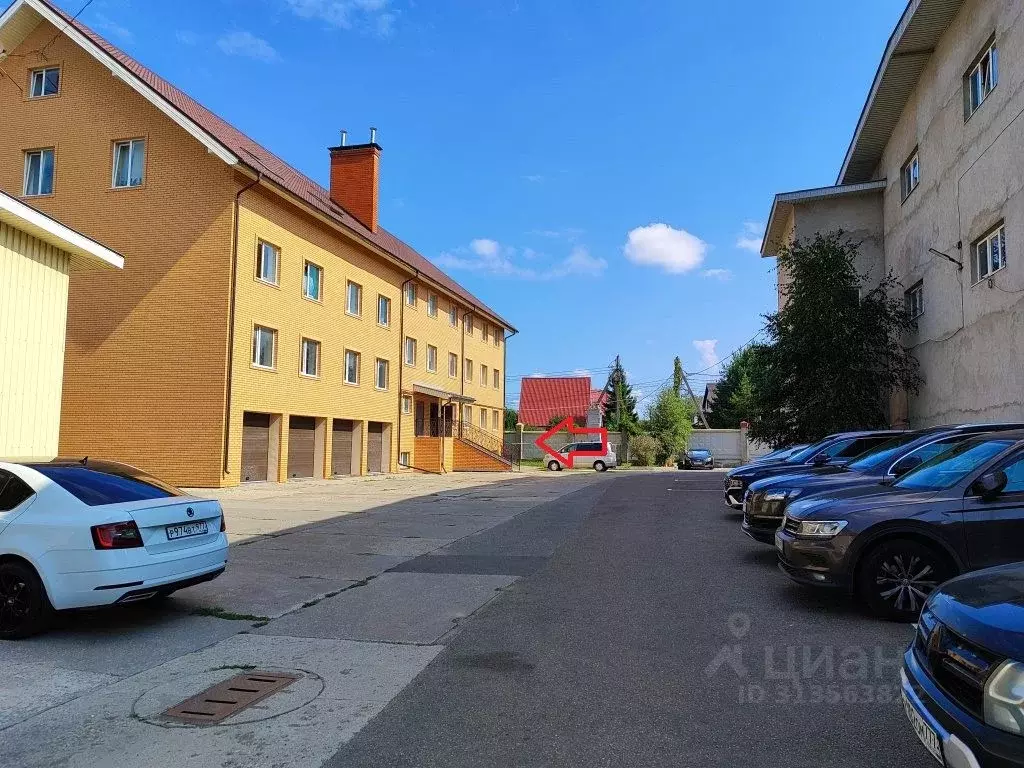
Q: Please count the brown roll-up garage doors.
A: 4